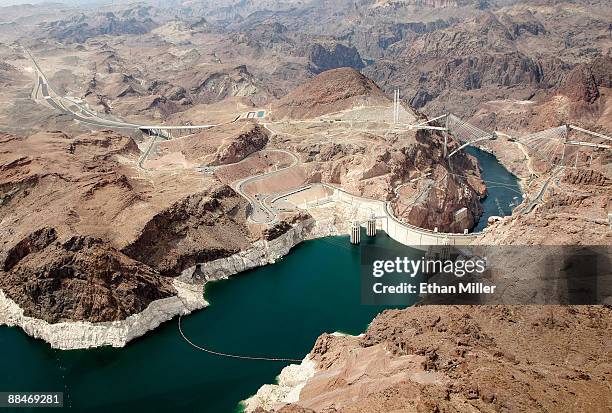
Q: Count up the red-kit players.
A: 0